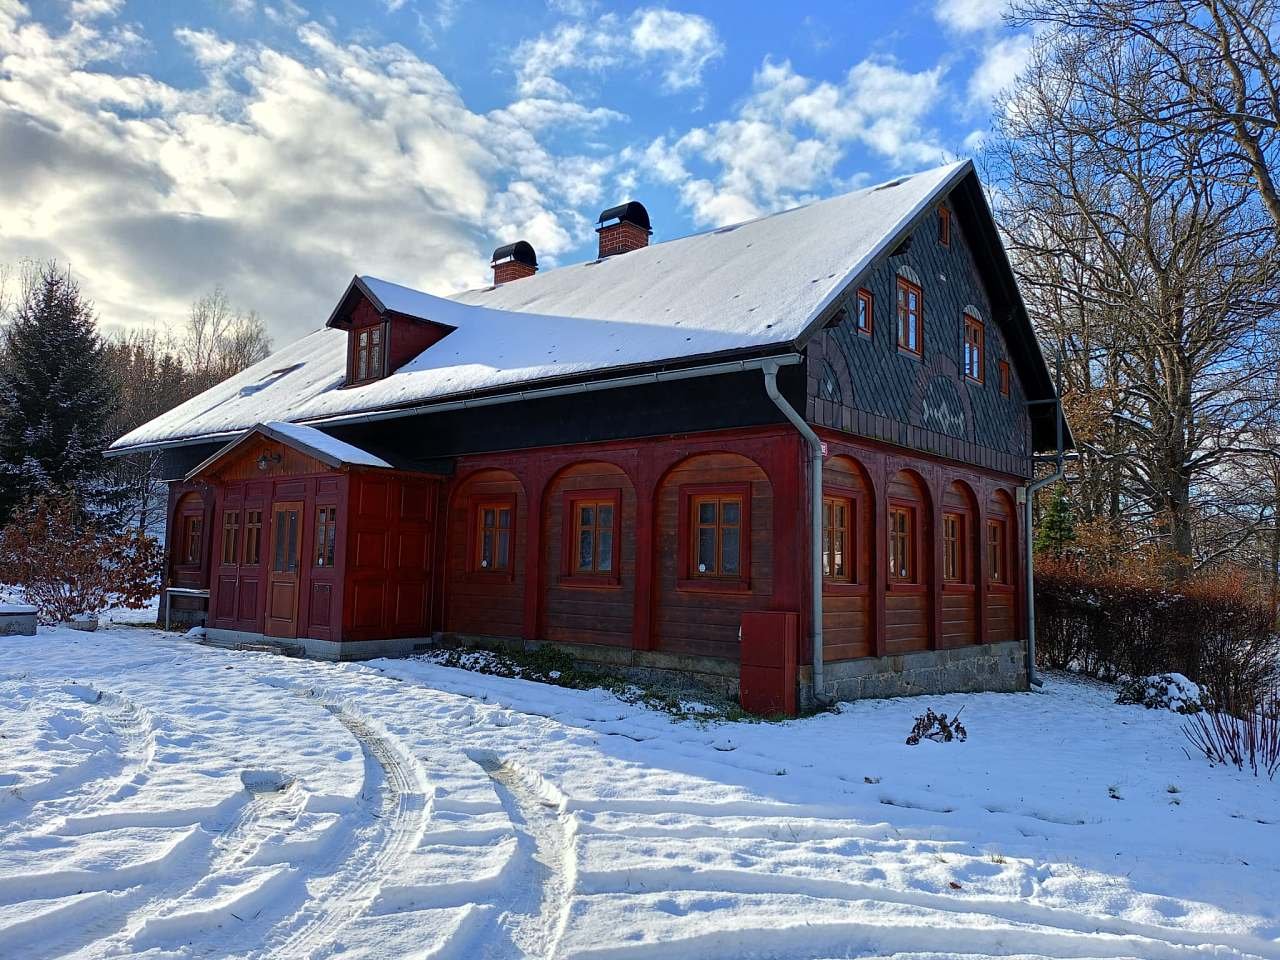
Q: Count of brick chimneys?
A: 2